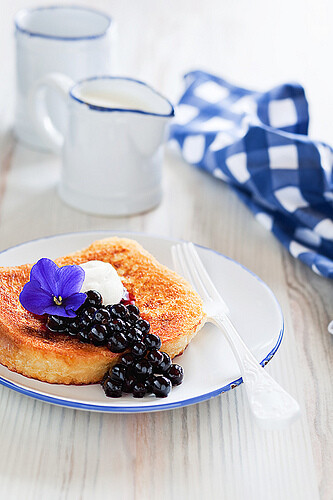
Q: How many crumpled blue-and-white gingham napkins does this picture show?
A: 1